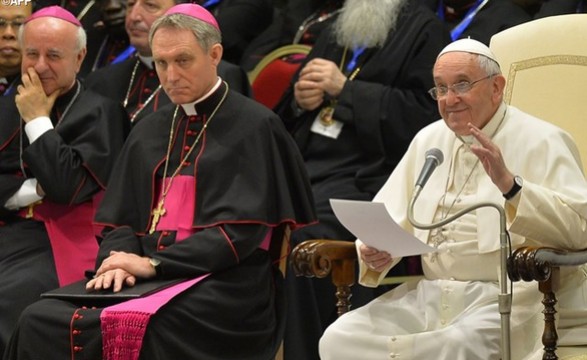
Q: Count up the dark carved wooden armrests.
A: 2